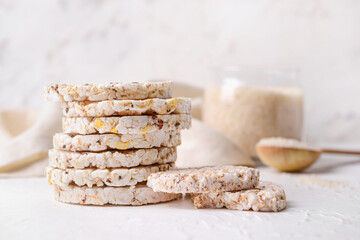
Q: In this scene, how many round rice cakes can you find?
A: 9